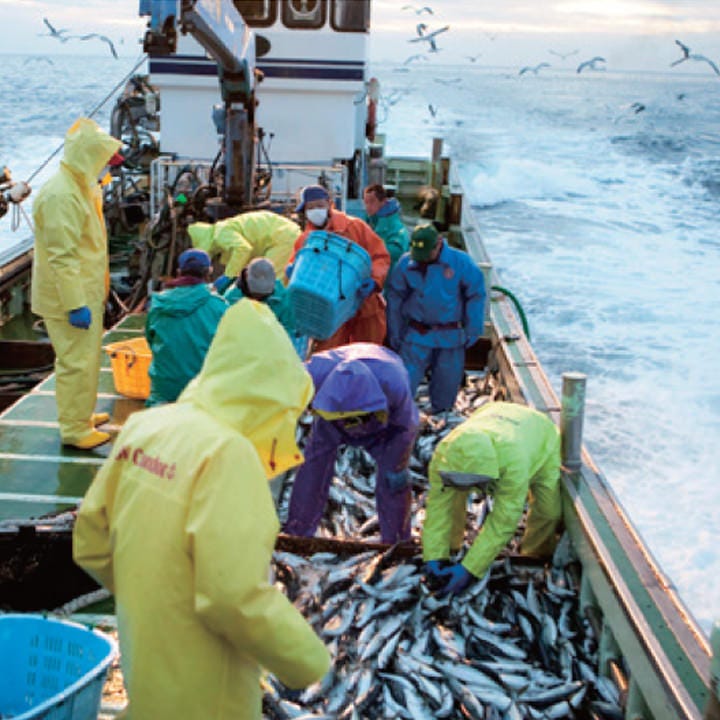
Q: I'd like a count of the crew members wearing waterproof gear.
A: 10